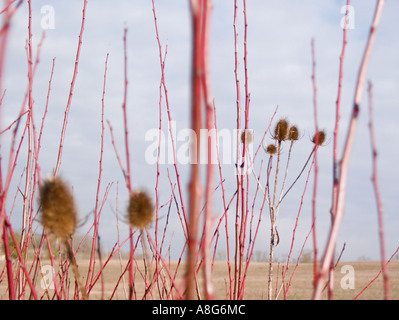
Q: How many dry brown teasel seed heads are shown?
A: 7